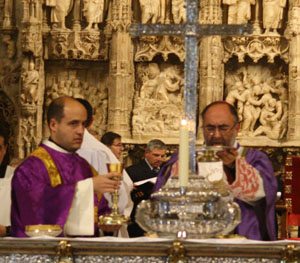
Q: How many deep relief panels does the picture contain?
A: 3